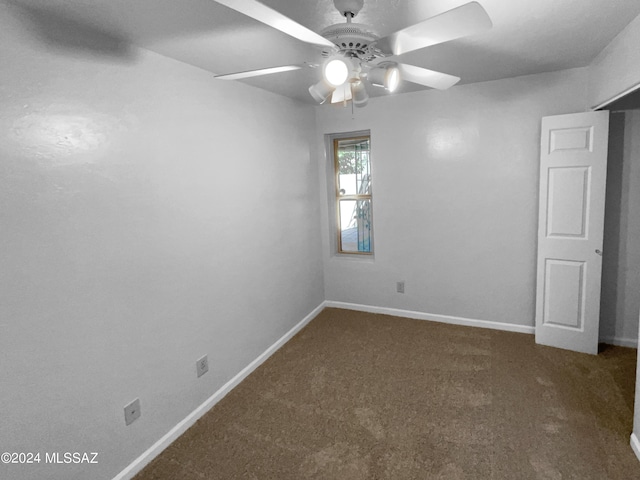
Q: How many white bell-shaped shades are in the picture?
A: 4